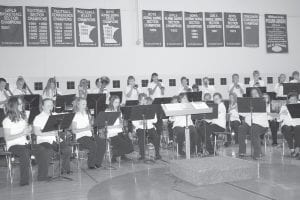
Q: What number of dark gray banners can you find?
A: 12